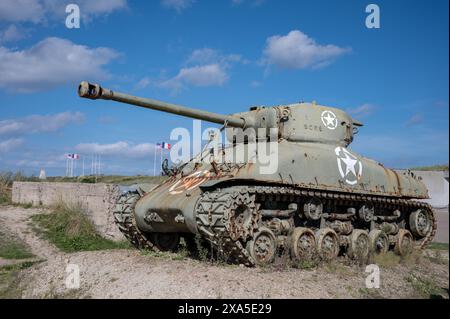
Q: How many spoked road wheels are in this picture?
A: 6